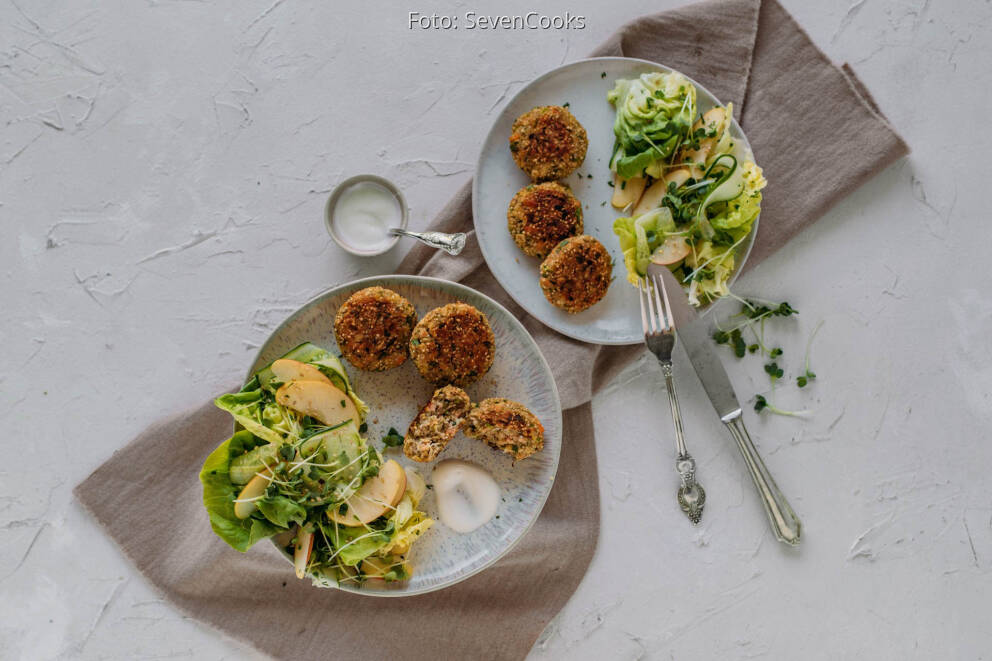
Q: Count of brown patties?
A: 6